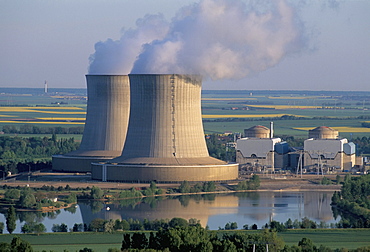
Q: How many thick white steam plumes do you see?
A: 2